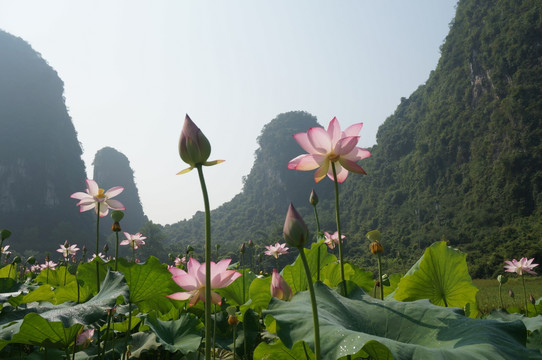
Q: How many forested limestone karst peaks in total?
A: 4